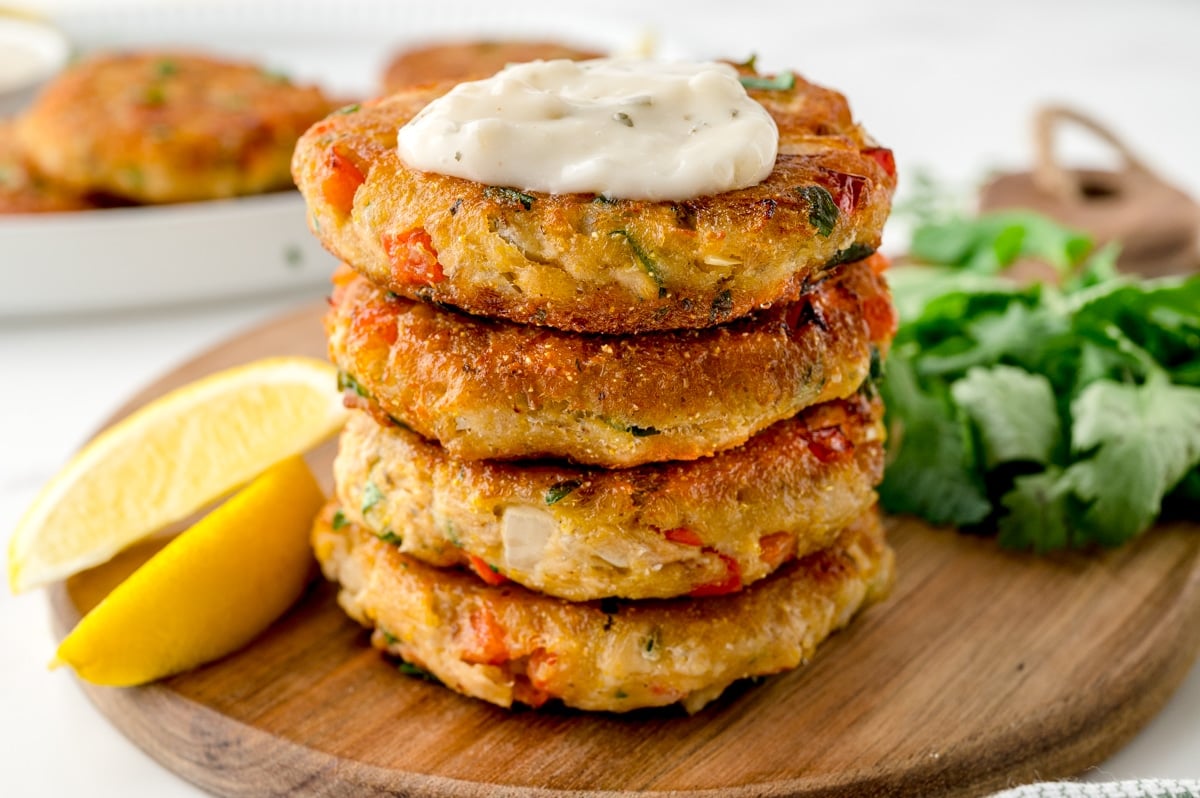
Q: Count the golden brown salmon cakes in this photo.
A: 7